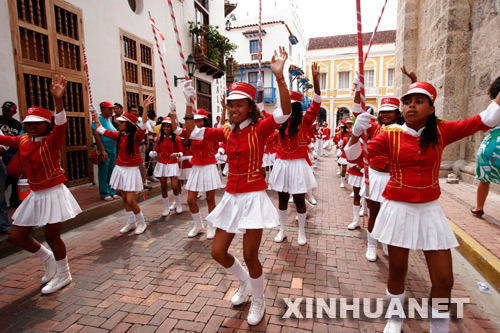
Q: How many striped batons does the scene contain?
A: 6